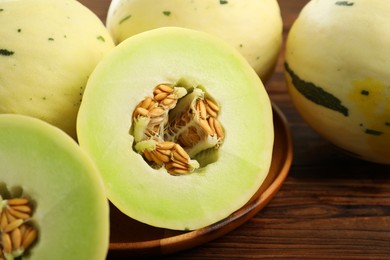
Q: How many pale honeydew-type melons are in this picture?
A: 5